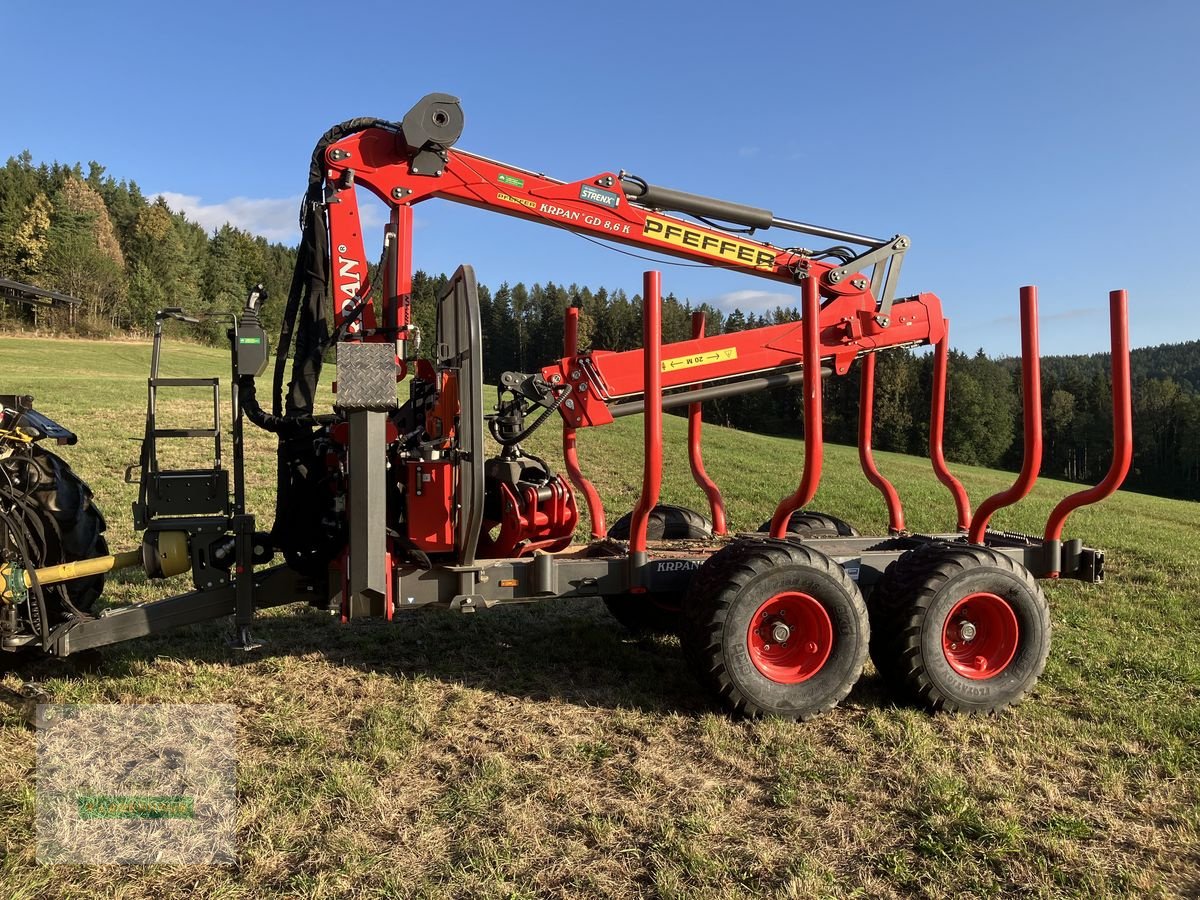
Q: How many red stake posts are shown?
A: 8